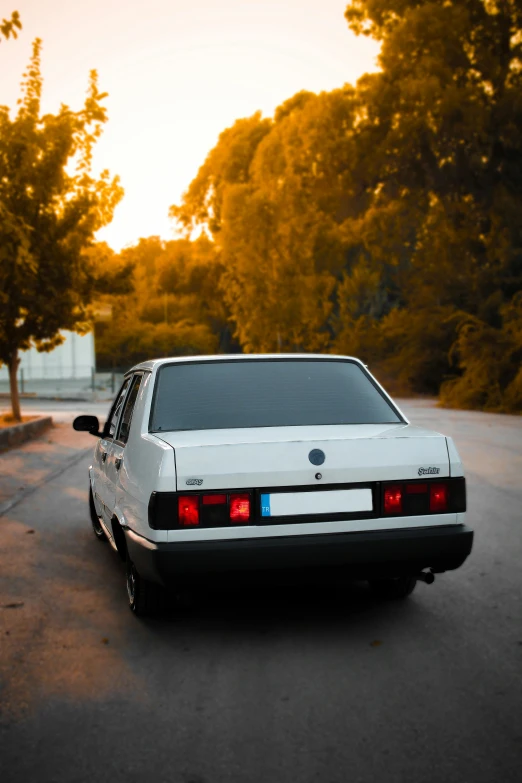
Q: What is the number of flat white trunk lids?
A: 1